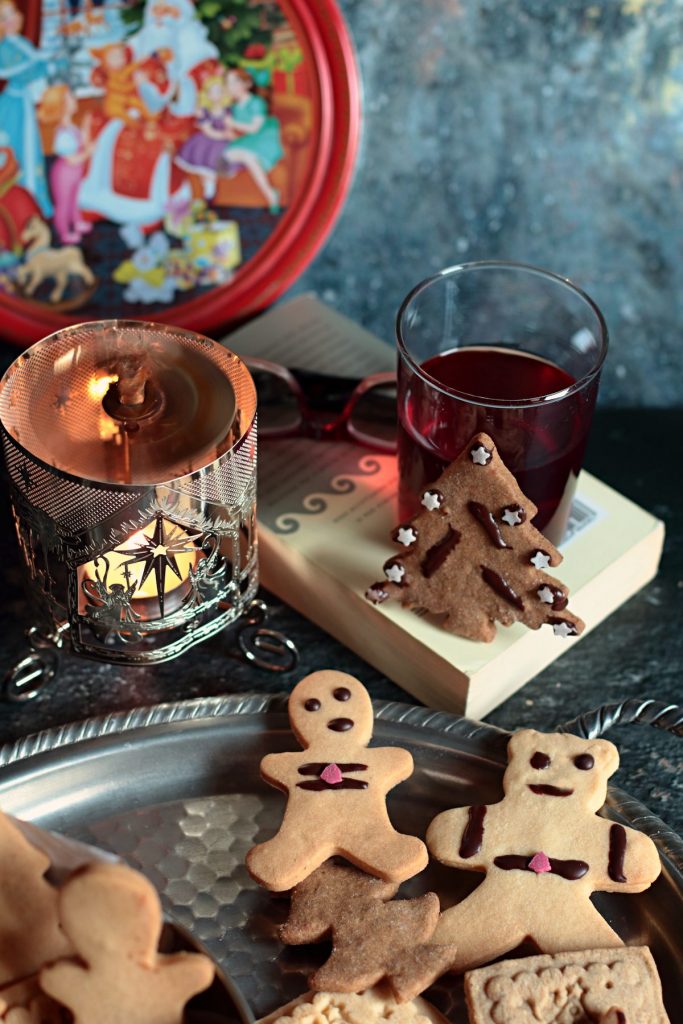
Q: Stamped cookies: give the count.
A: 2